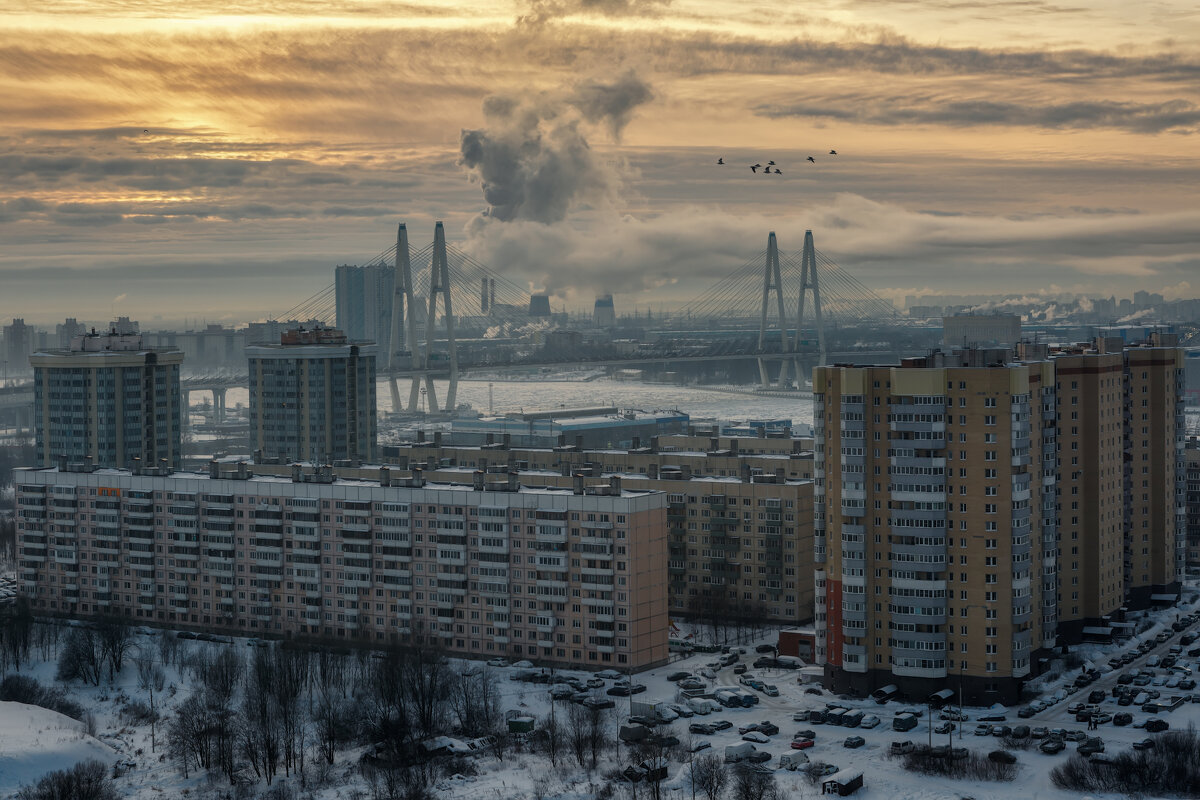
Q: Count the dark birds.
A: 8